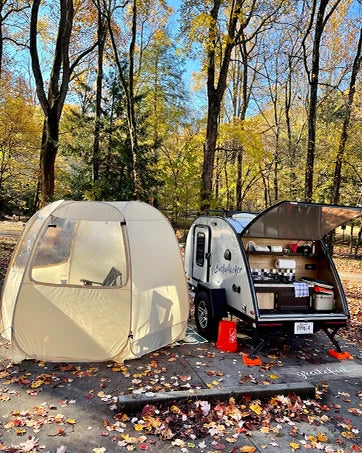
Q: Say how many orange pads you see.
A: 2